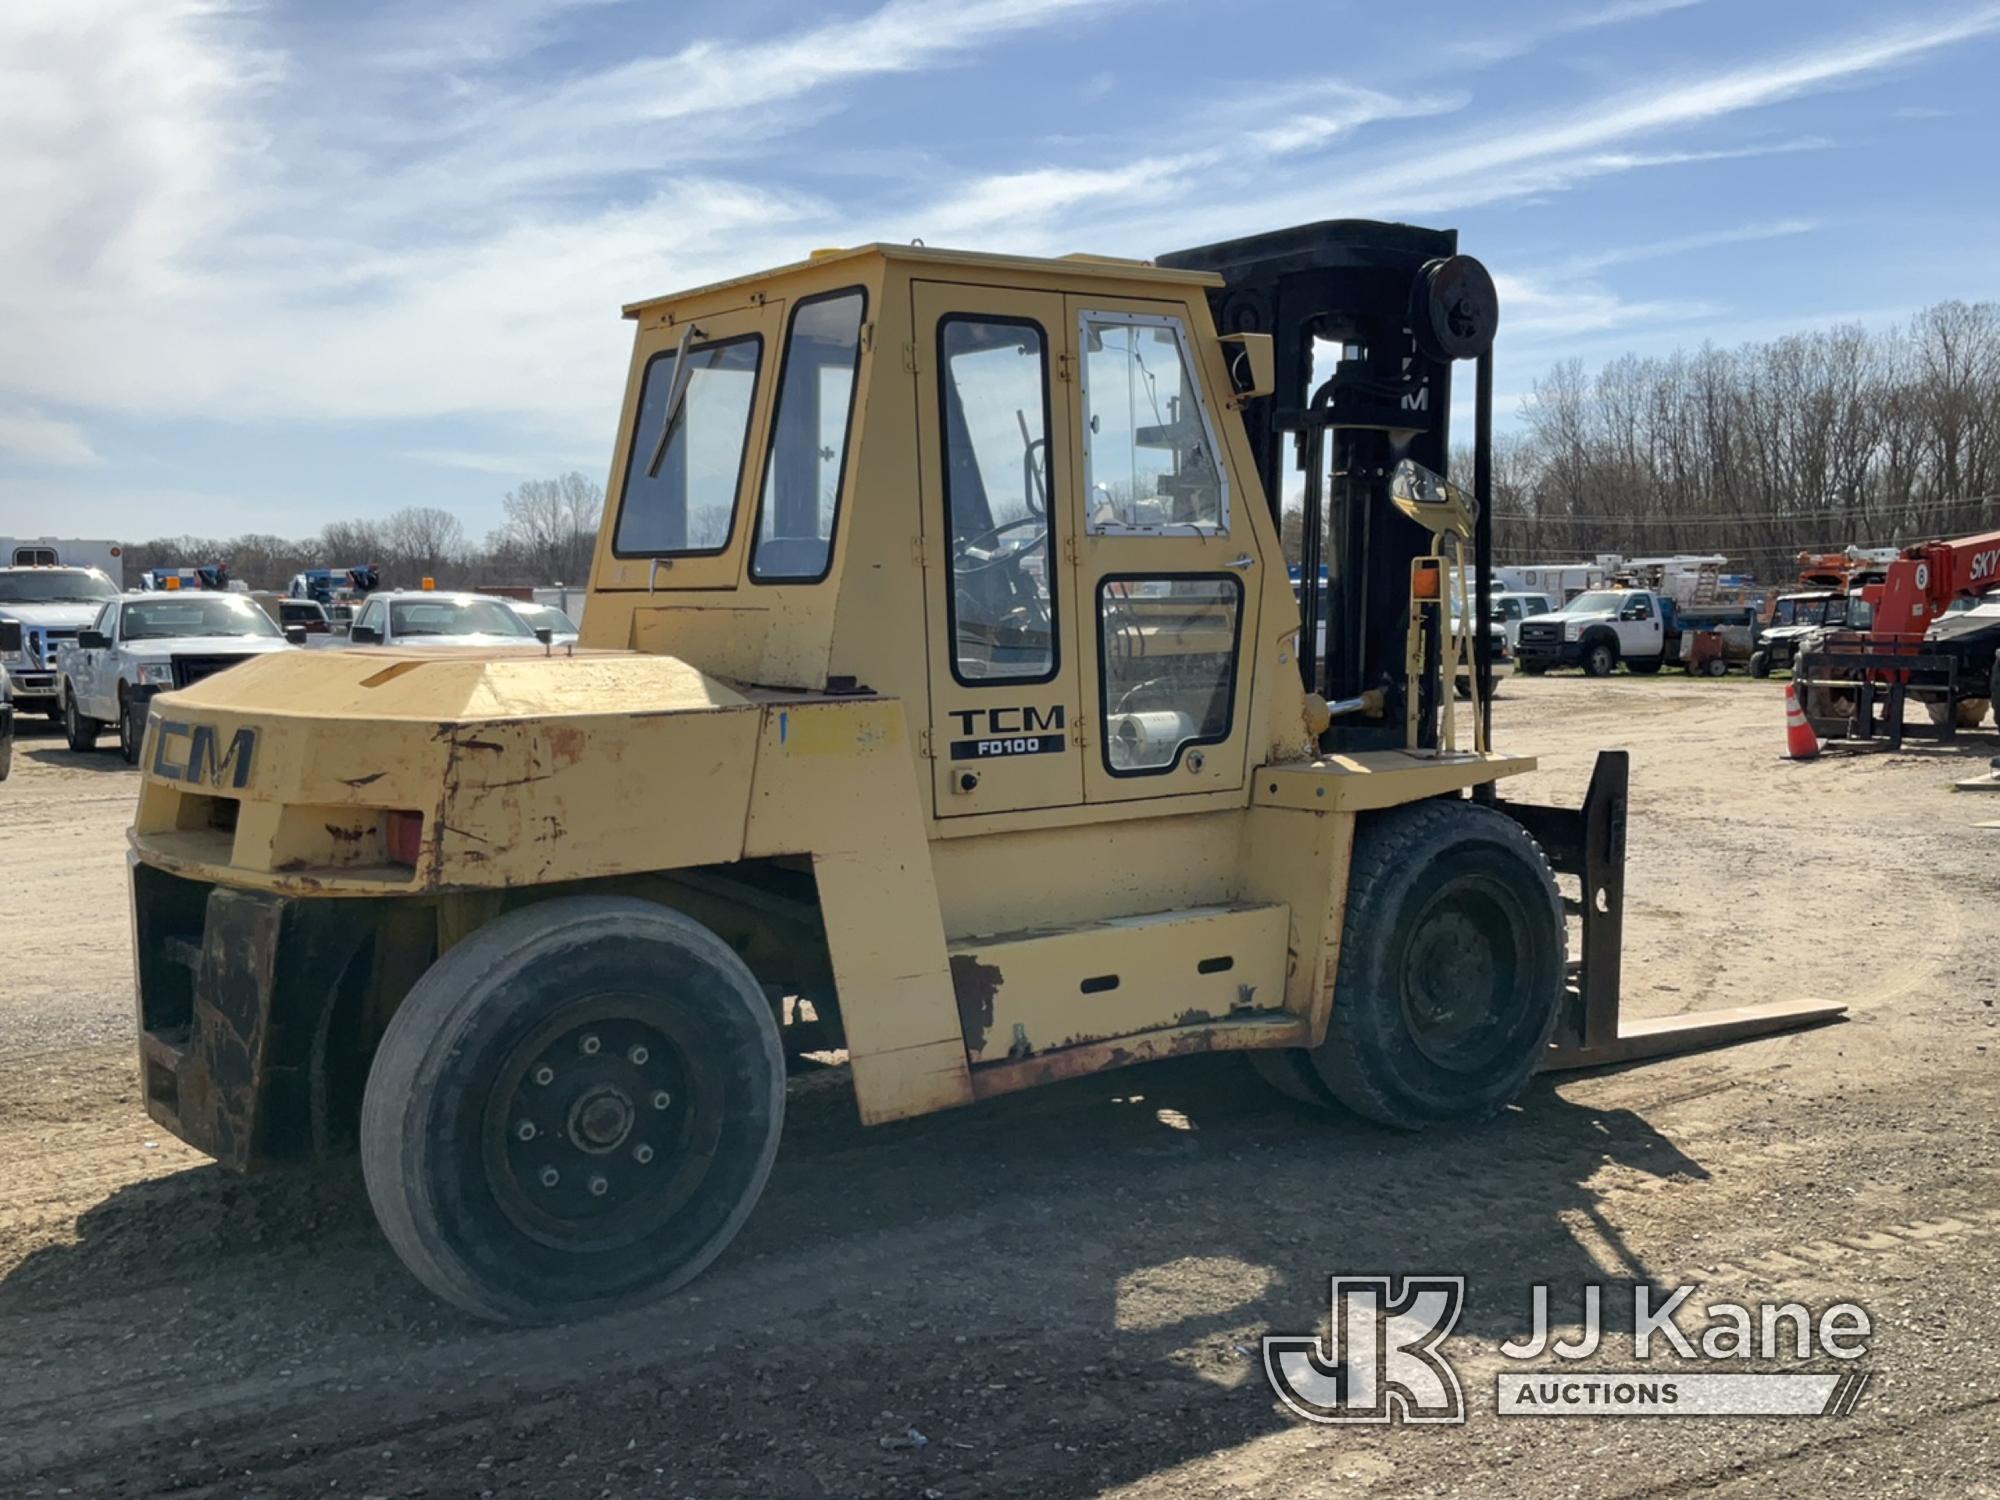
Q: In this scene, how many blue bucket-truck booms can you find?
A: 2